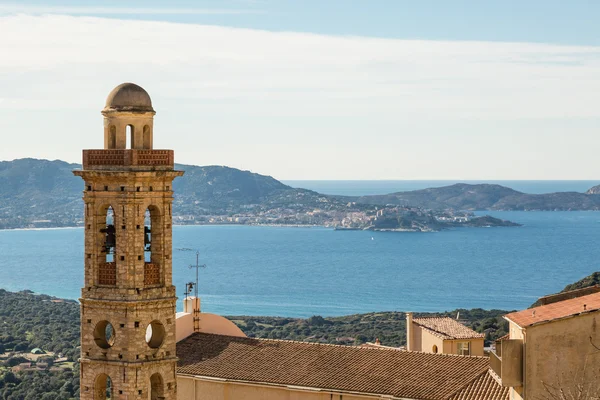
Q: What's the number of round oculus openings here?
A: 2